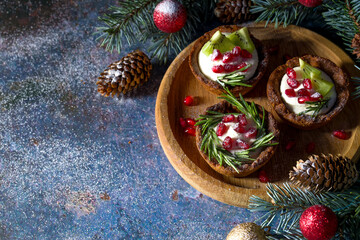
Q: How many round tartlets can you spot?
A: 3